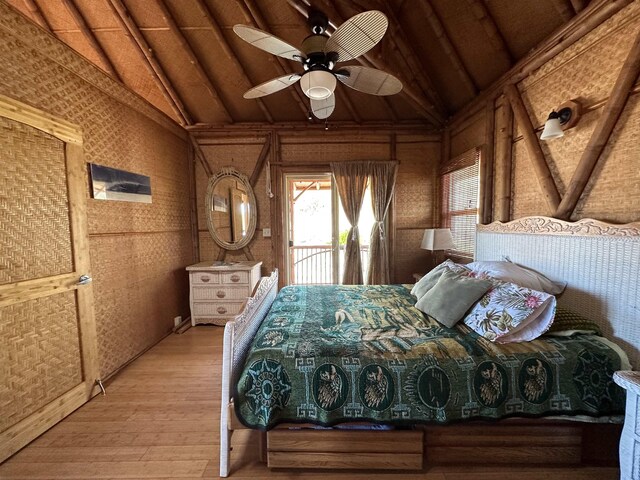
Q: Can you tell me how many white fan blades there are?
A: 5